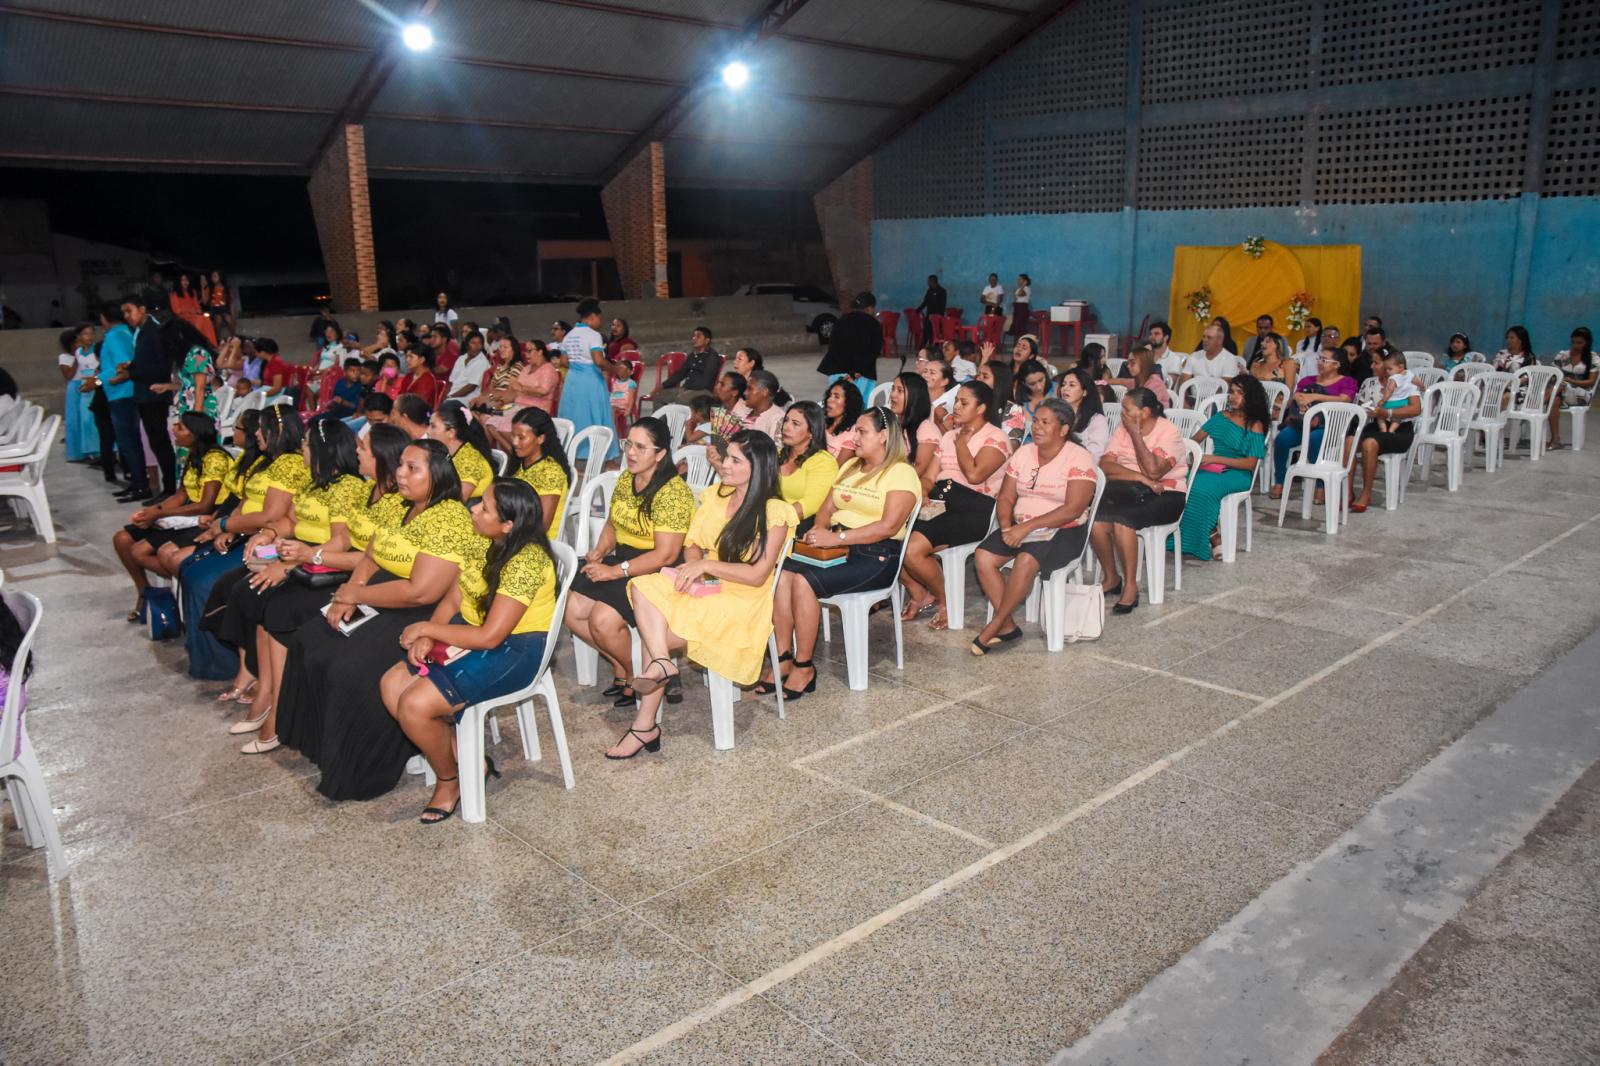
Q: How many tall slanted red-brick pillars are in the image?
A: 3